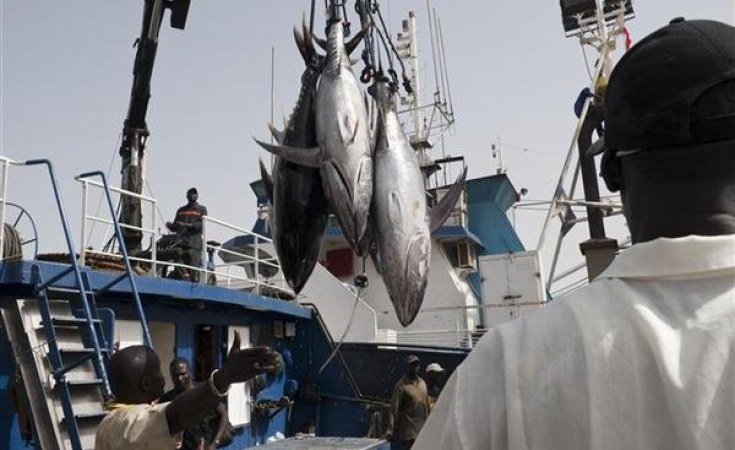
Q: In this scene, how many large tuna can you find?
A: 3